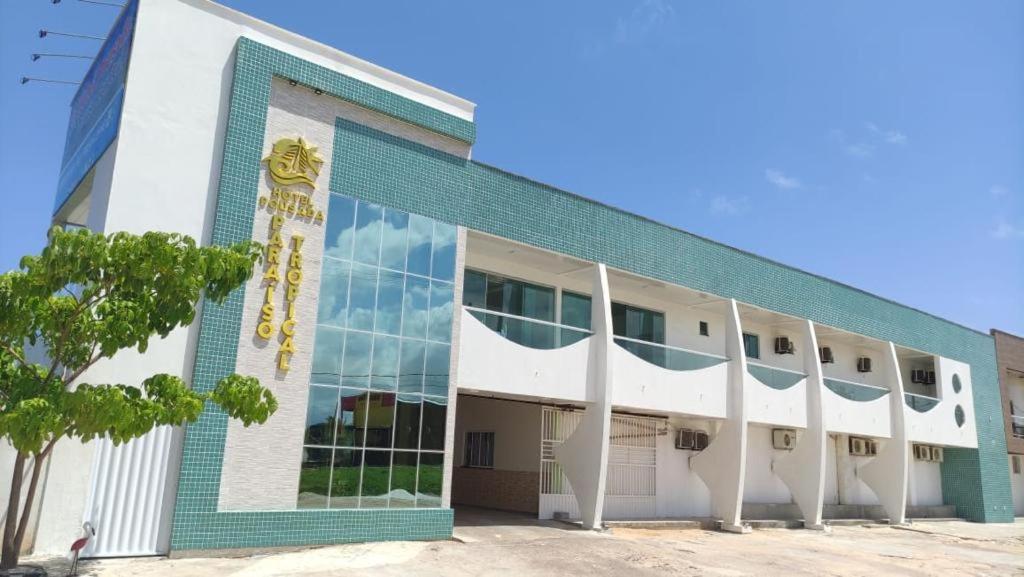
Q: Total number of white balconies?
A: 5